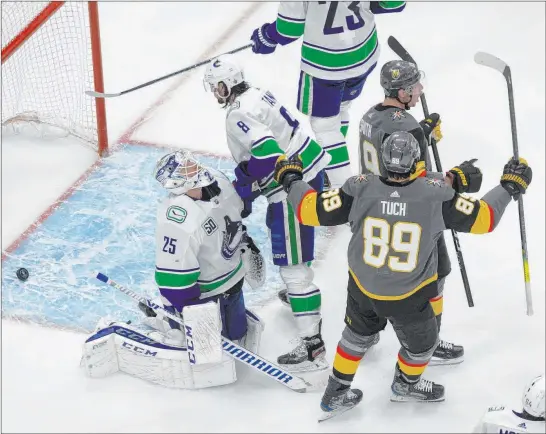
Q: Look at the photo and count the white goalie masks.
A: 1